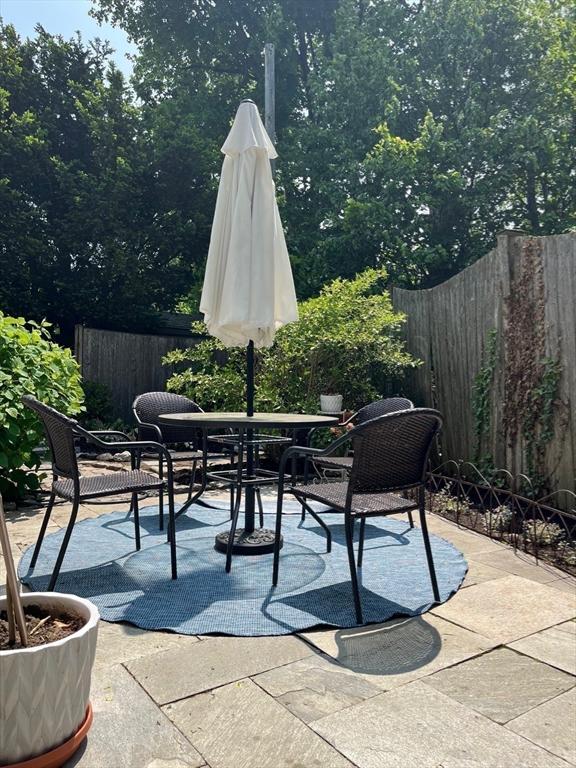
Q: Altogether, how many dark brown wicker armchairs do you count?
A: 4